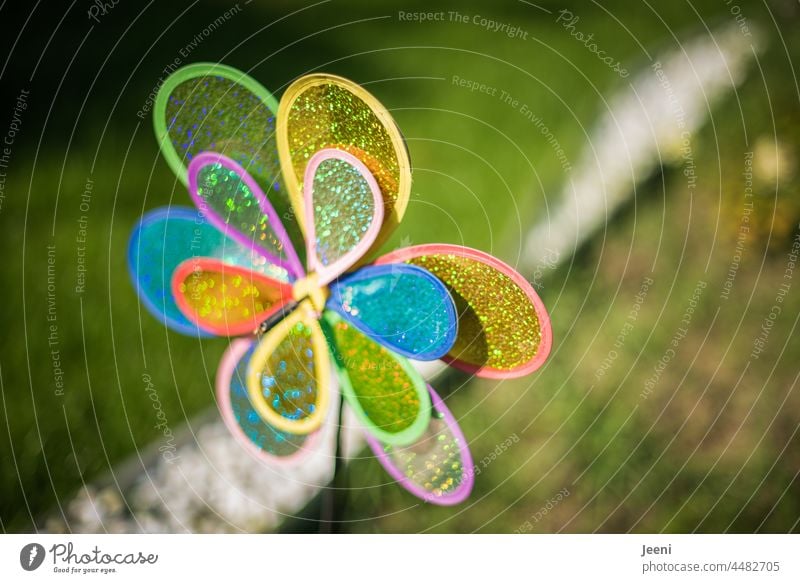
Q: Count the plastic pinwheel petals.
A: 12